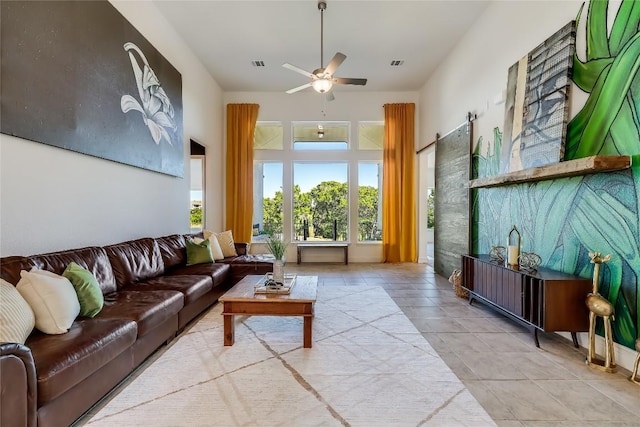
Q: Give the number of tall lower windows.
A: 3